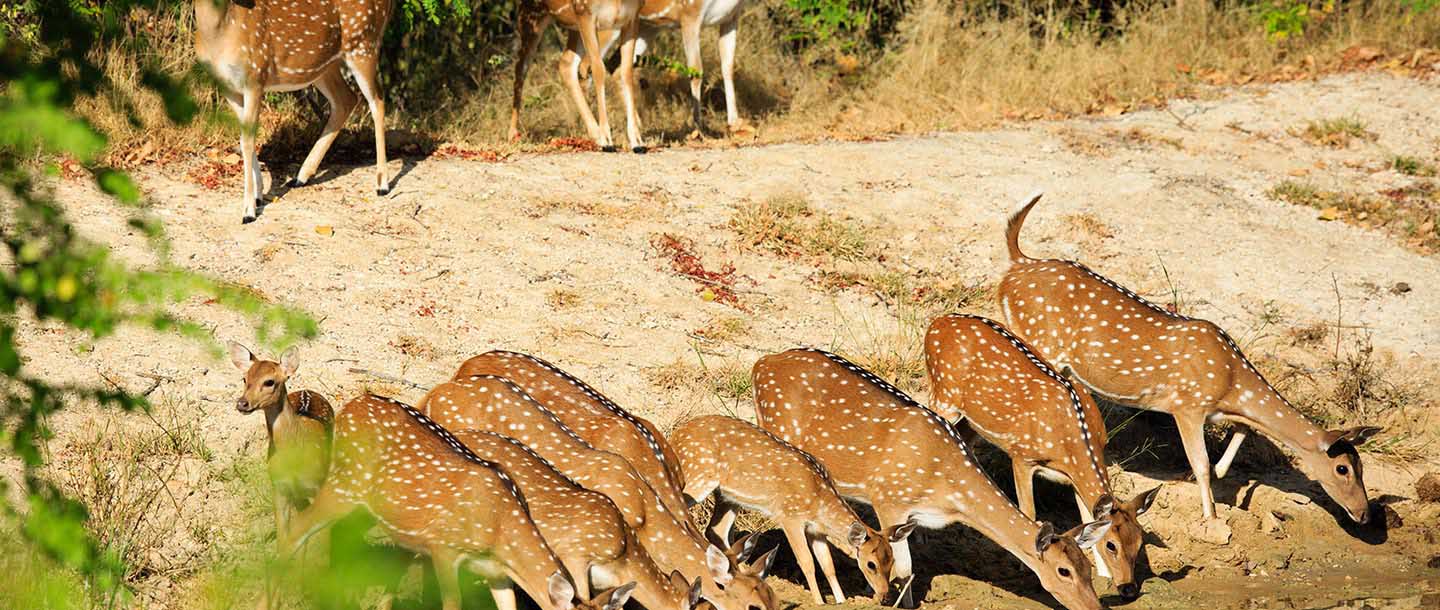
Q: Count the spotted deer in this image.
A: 12